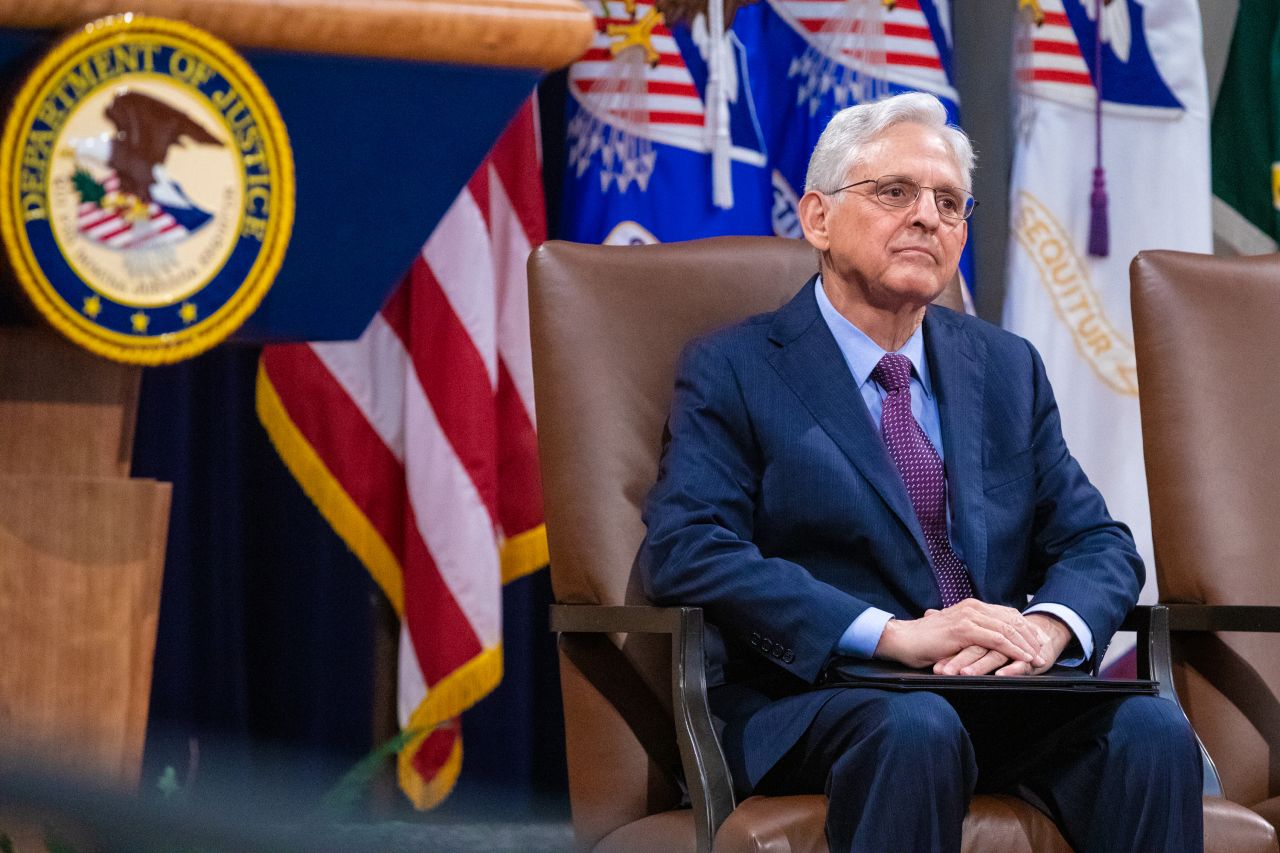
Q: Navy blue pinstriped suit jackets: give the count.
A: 1